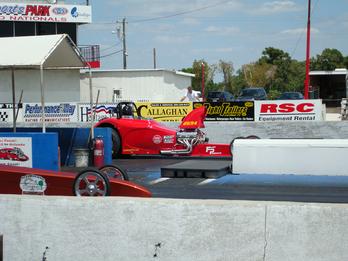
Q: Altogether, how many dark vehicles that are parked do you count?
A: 3